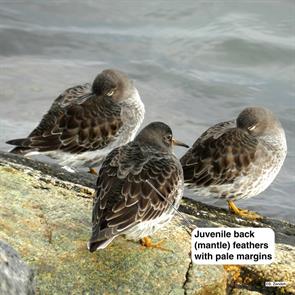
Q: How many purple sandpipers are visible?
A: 3